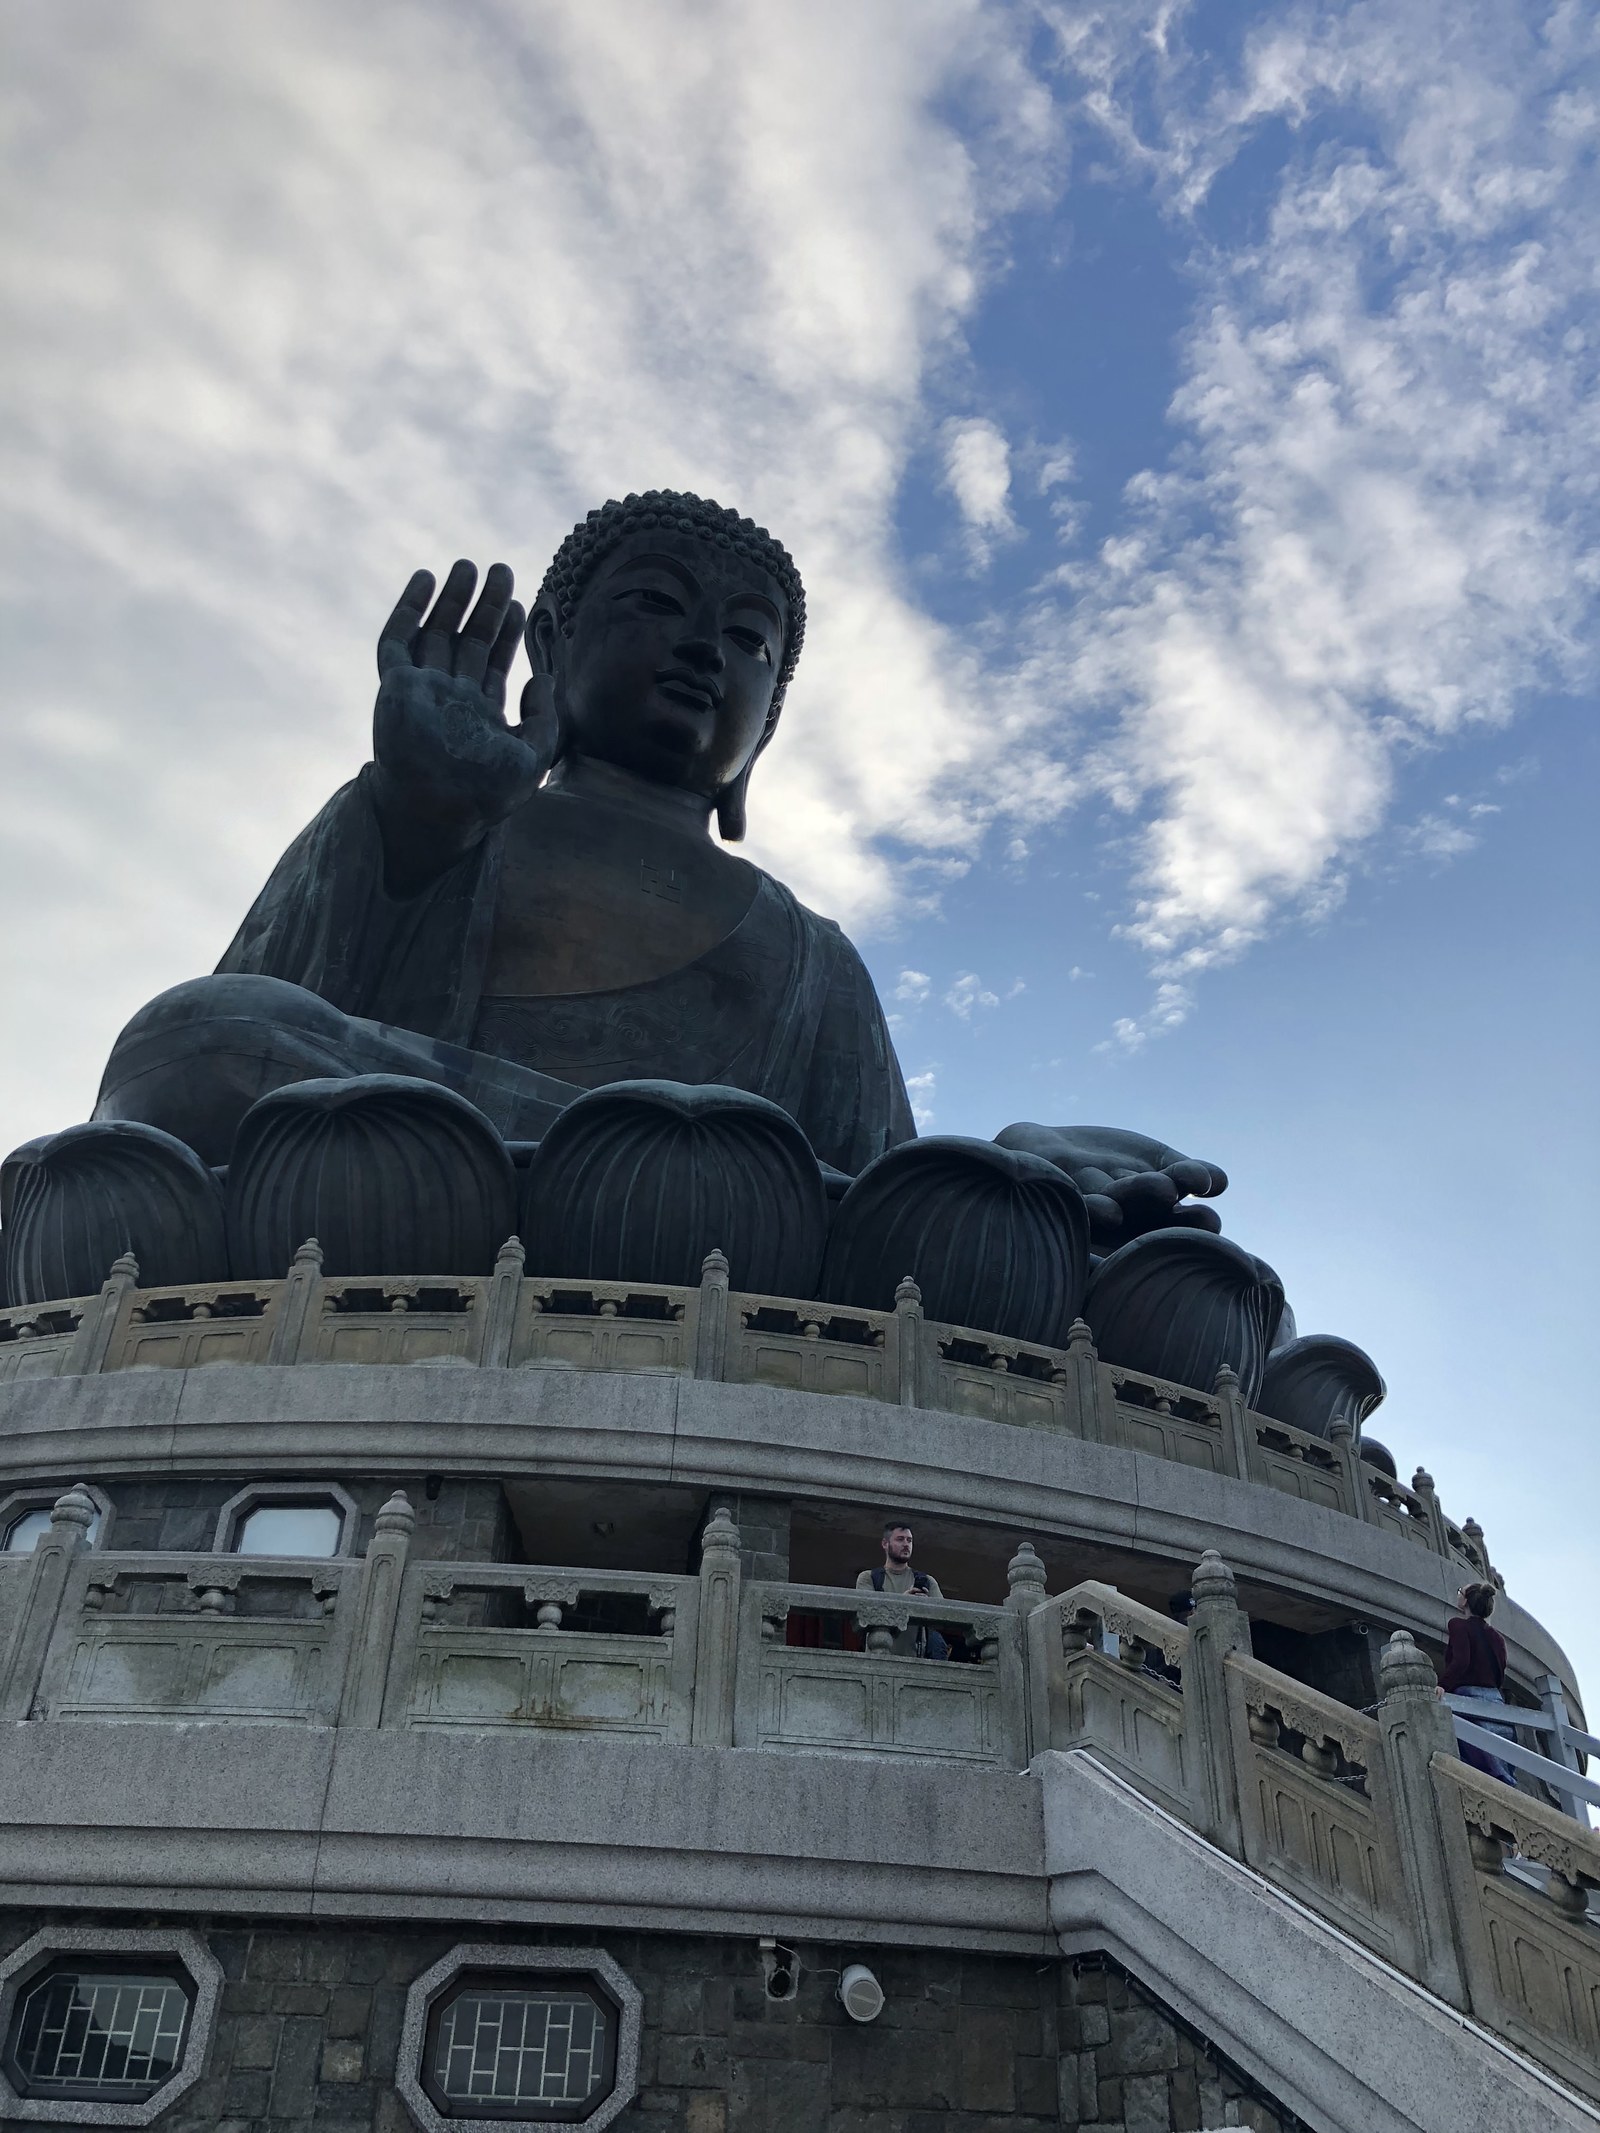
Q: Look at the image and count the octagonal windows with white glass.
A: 2